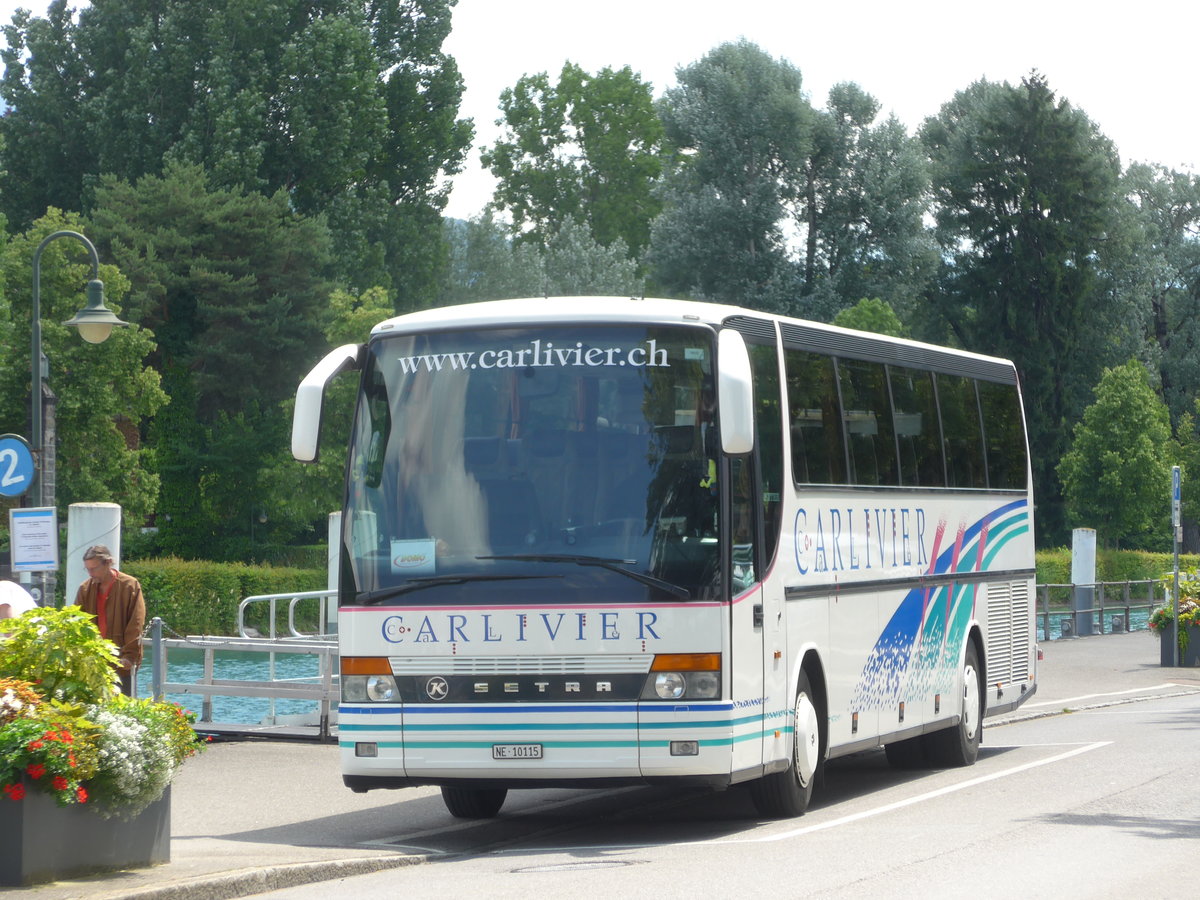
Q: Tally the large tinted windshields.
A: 1